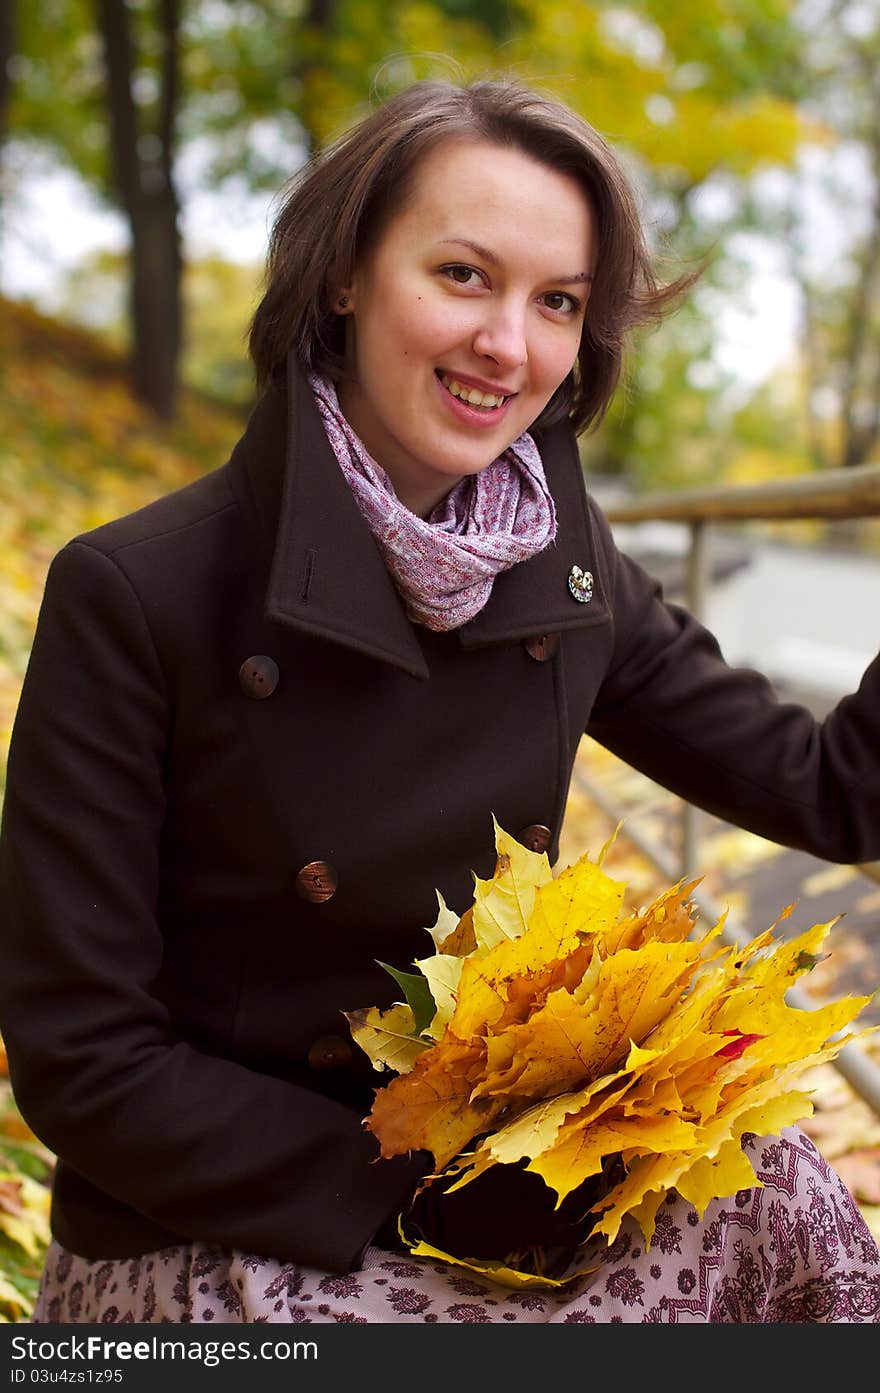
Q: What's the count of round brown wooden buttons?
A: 5